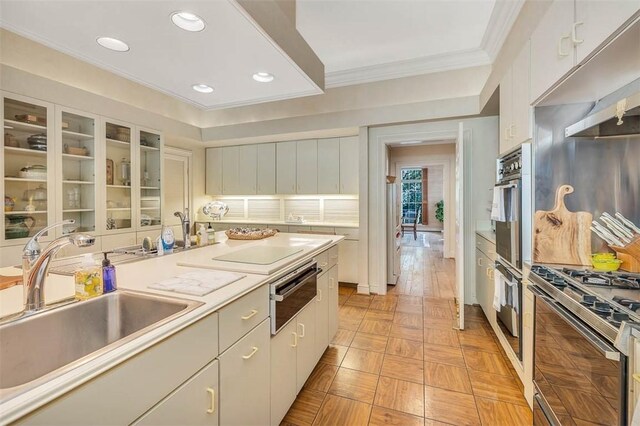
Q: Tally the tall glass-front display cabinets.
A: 4